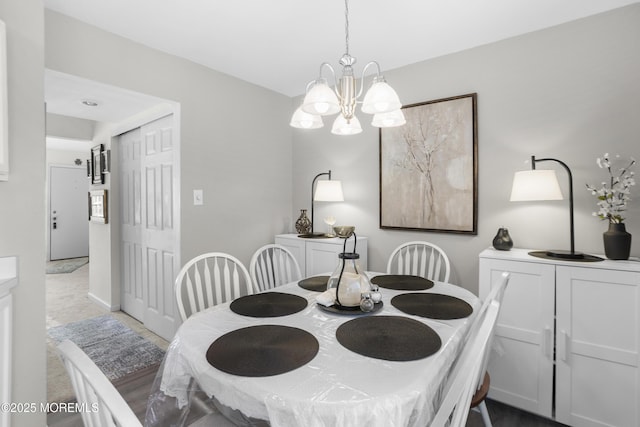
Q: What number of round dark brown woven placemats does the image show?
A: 6